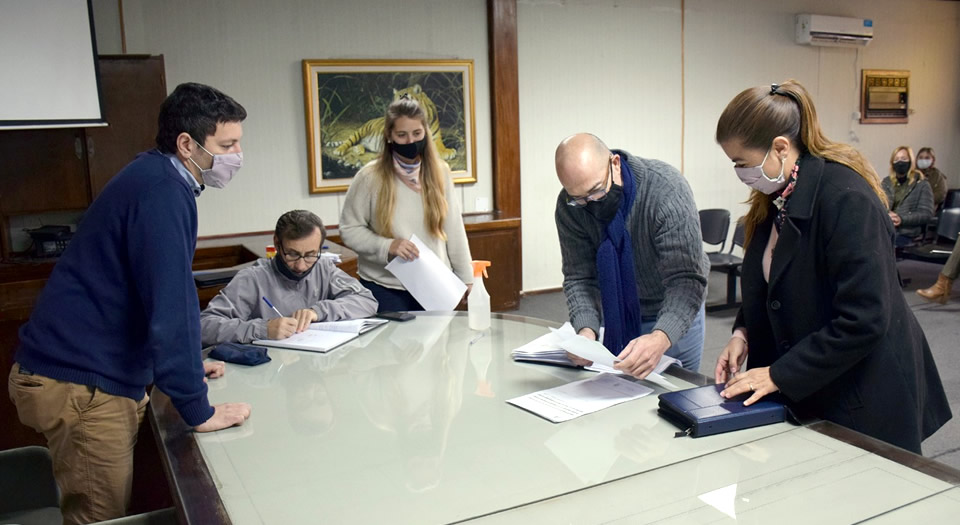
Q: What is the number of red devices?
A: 0